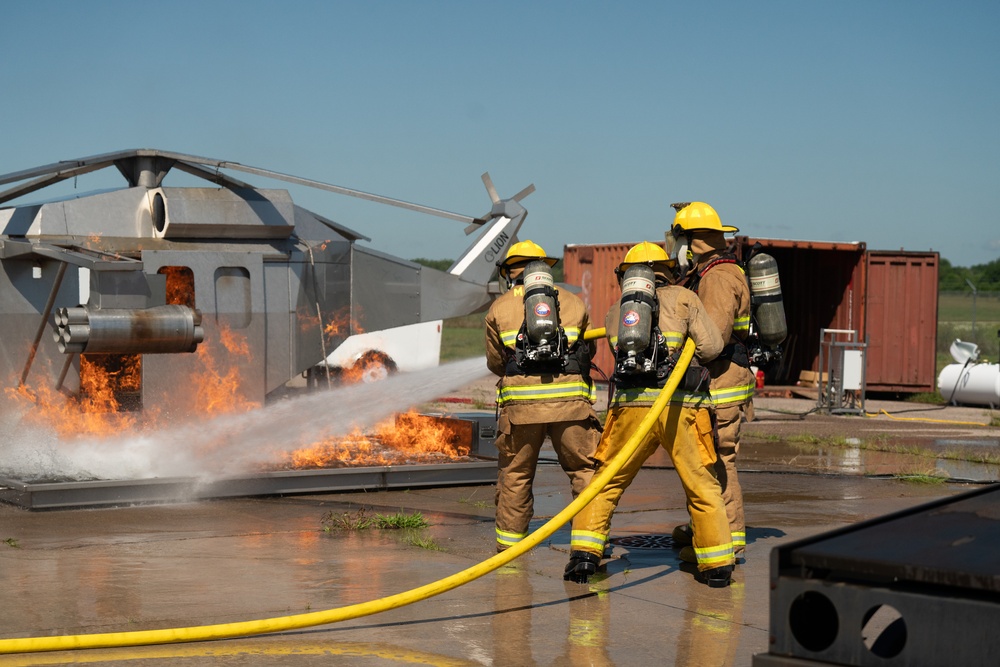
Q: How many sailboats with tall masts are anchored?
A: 0